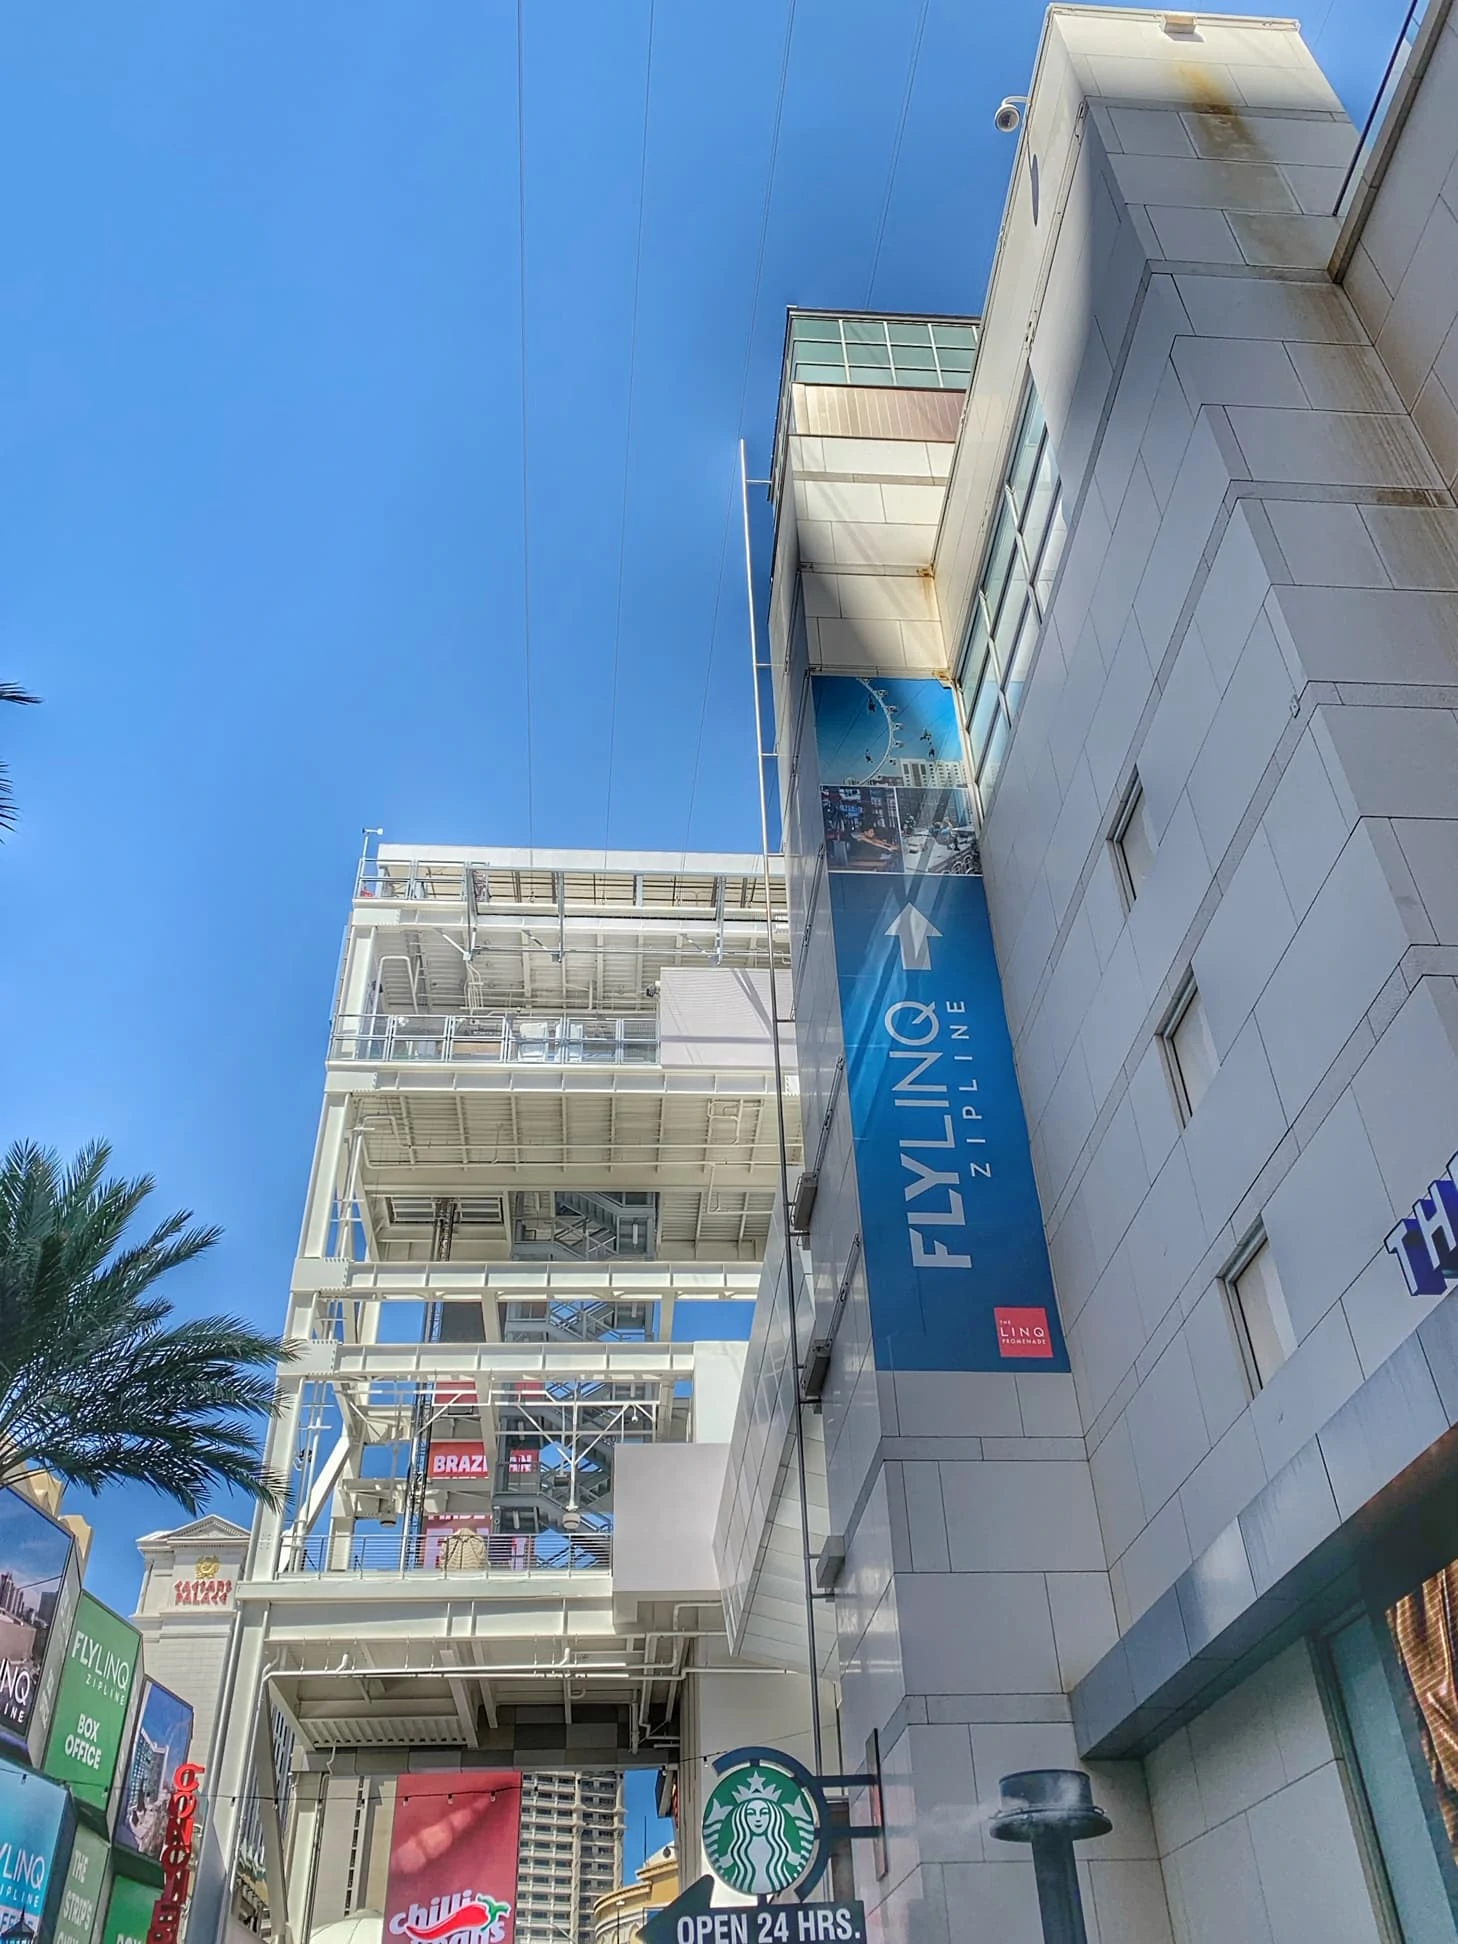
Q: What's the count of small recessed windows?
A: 3